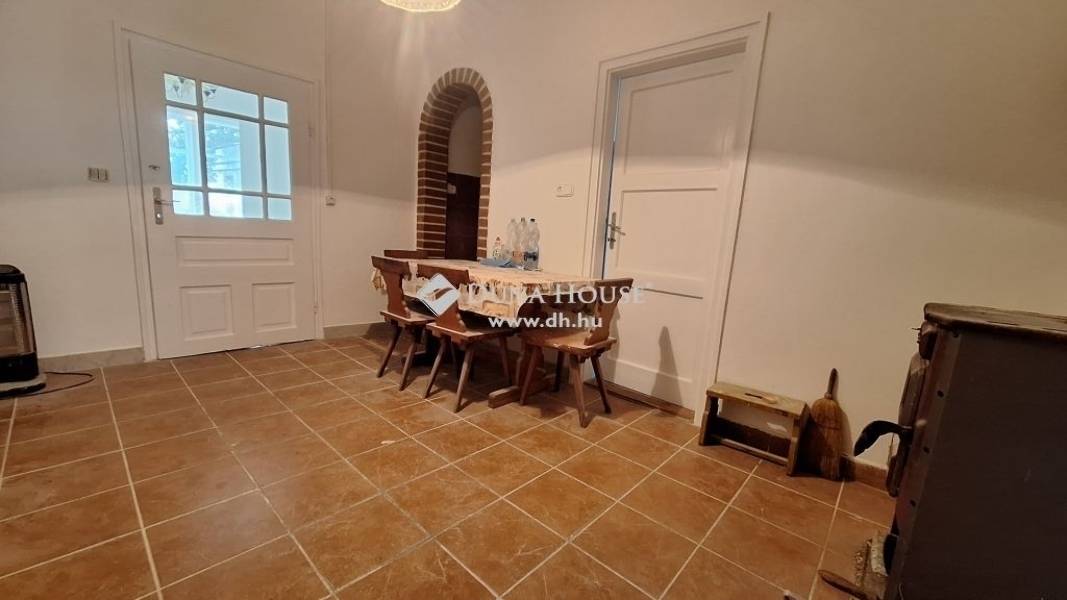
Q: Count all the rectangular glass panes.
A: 9